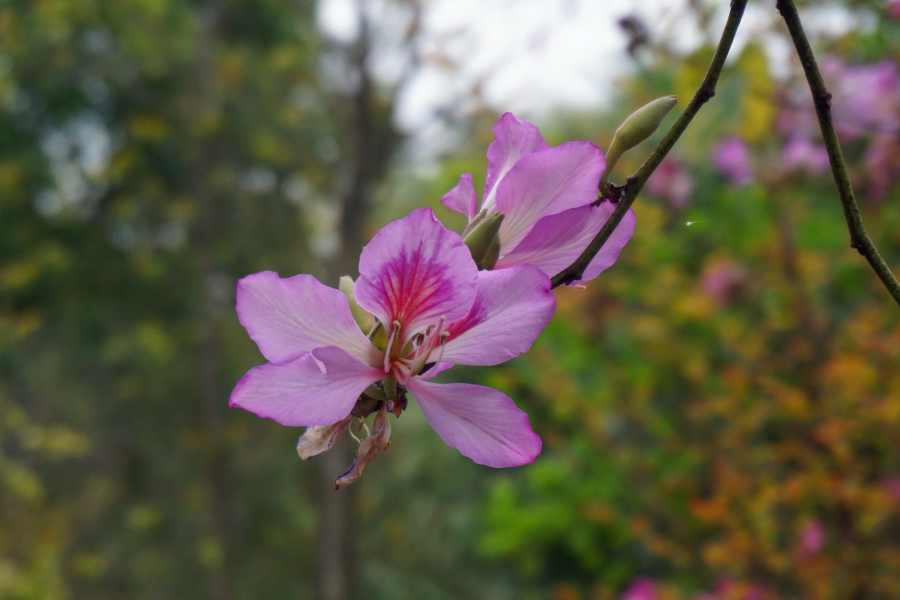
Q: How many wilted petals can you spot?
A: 2